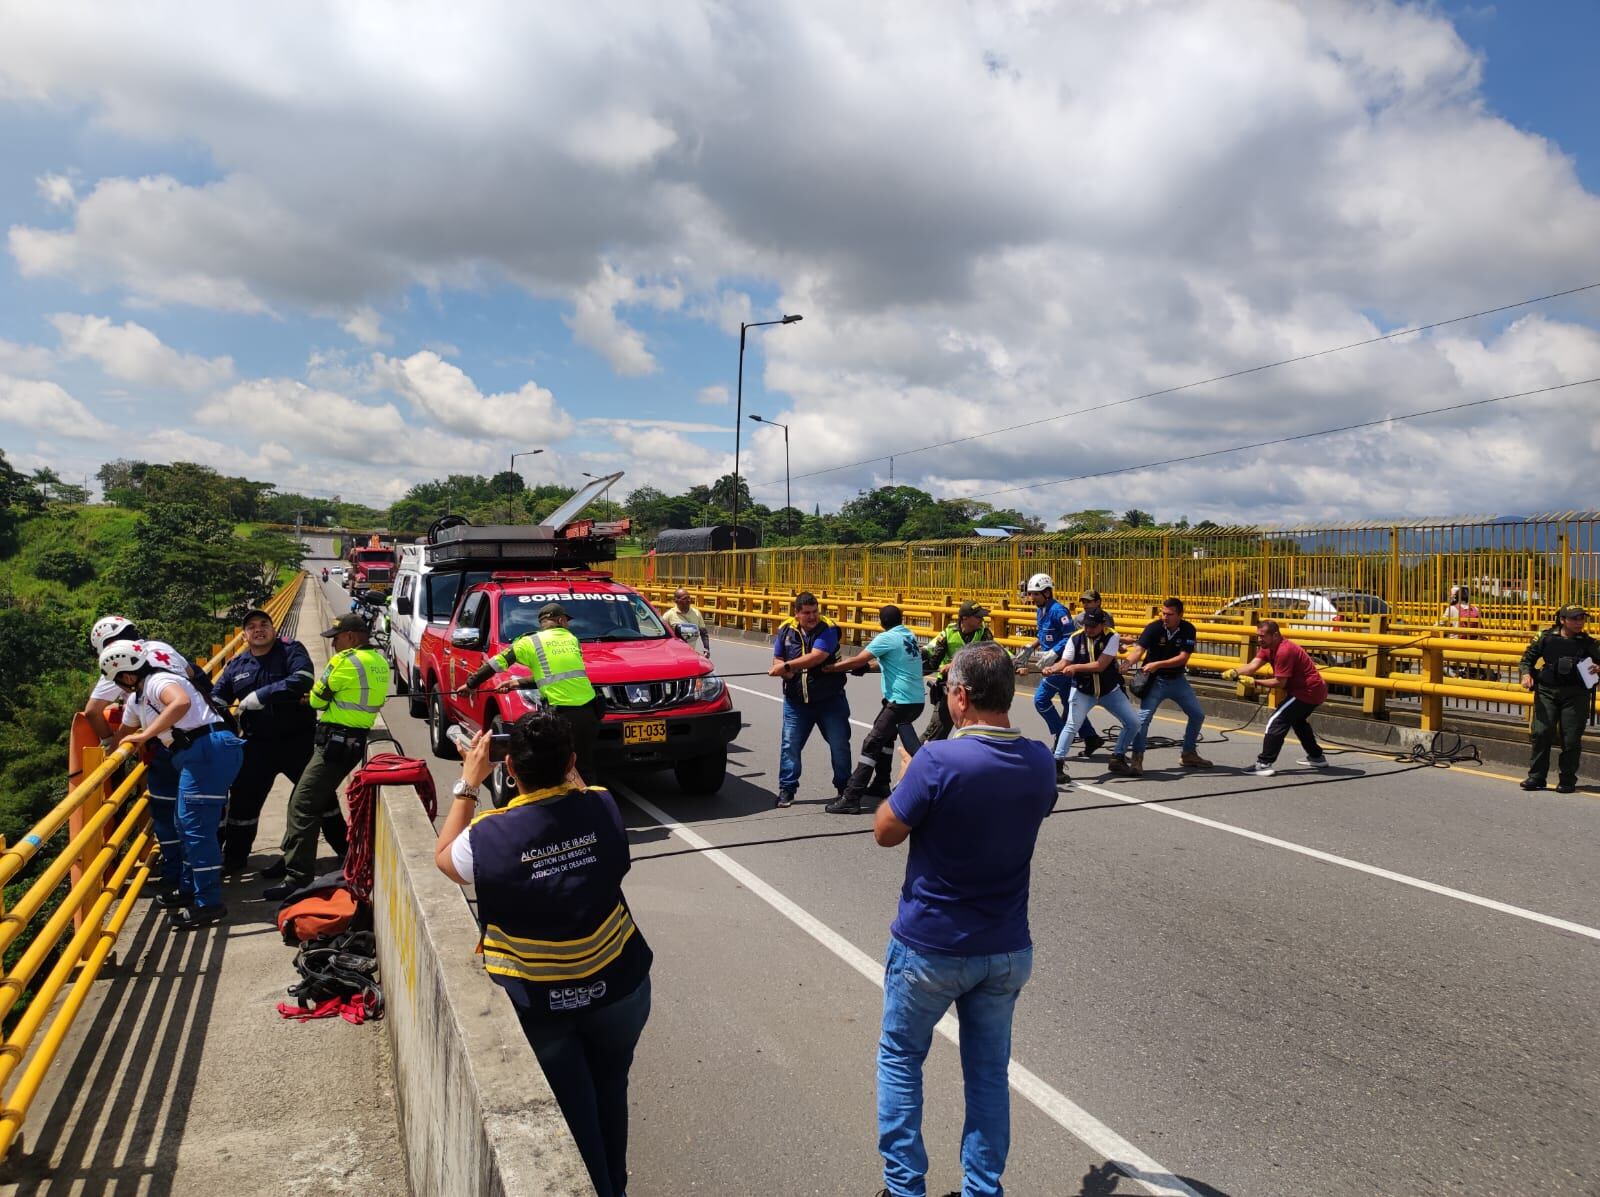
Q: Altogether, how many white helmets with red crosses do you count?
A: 2